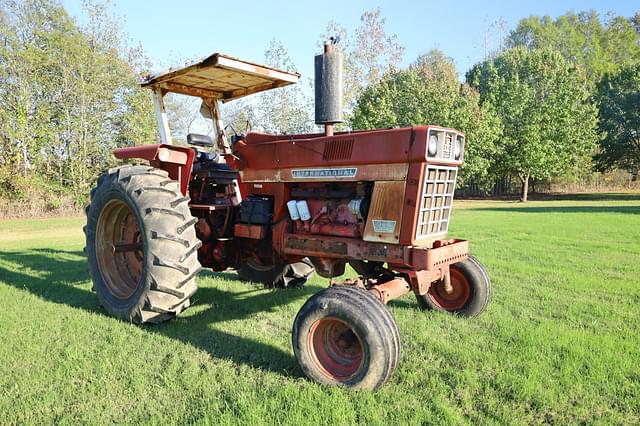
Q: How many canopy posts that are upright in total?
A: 2